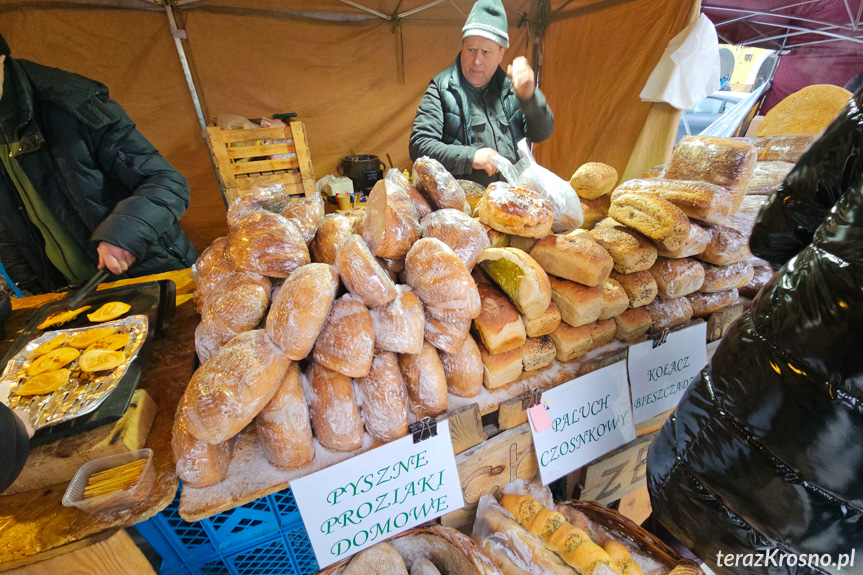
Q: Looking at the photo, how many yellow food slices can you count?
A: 8